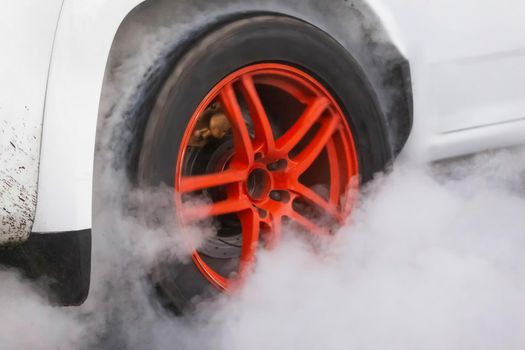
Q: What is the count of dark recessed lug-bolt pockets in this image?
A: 4